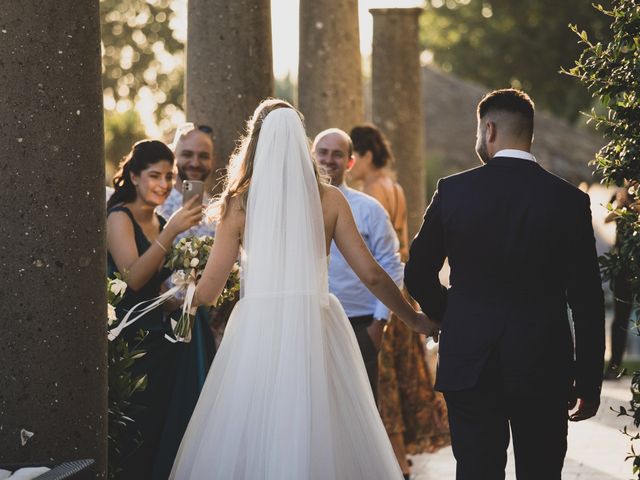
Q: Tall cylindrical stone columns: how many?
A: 4